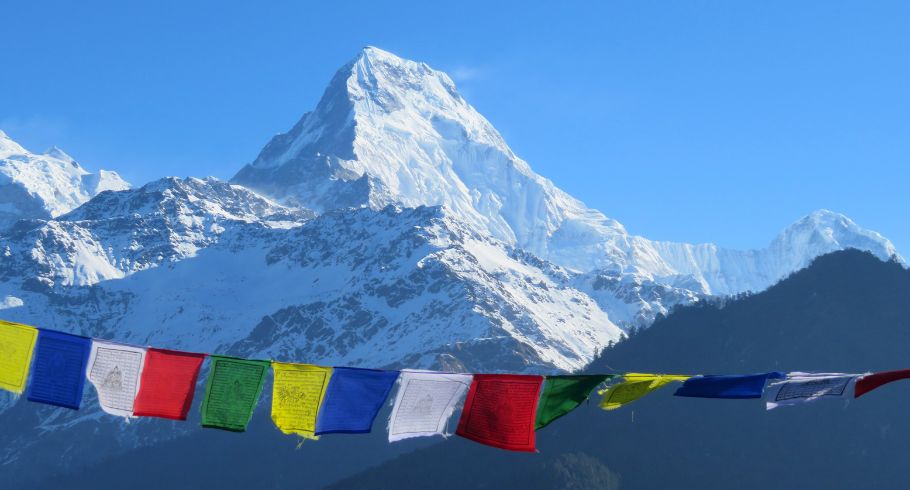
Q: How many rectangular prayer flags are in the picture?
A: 14